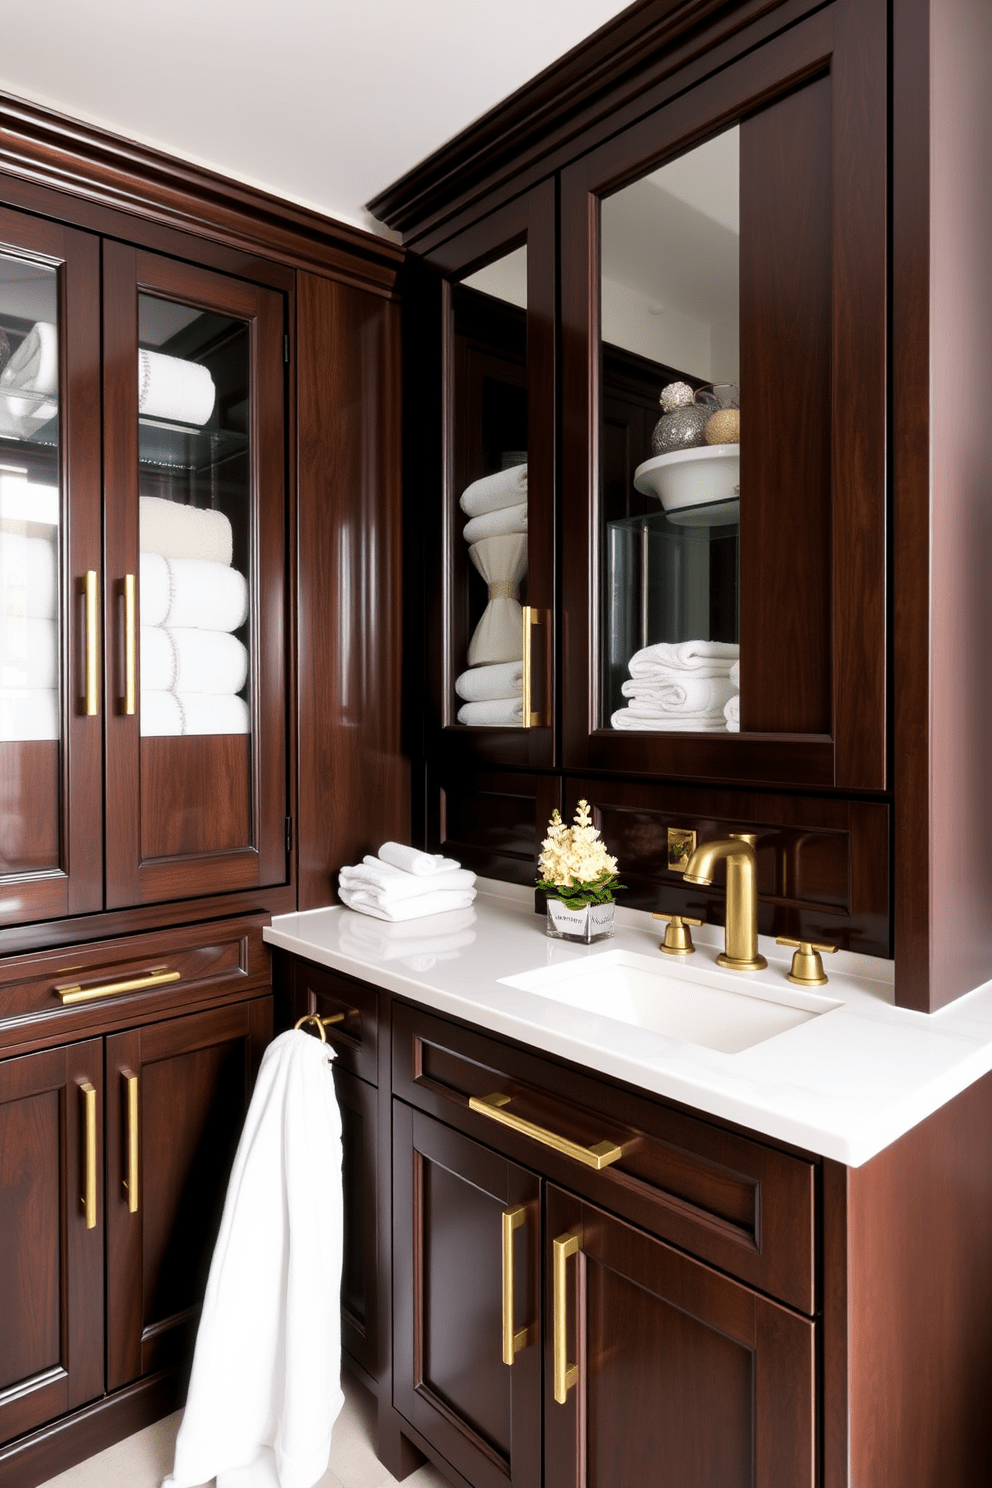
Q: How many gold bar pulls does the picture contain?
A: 9